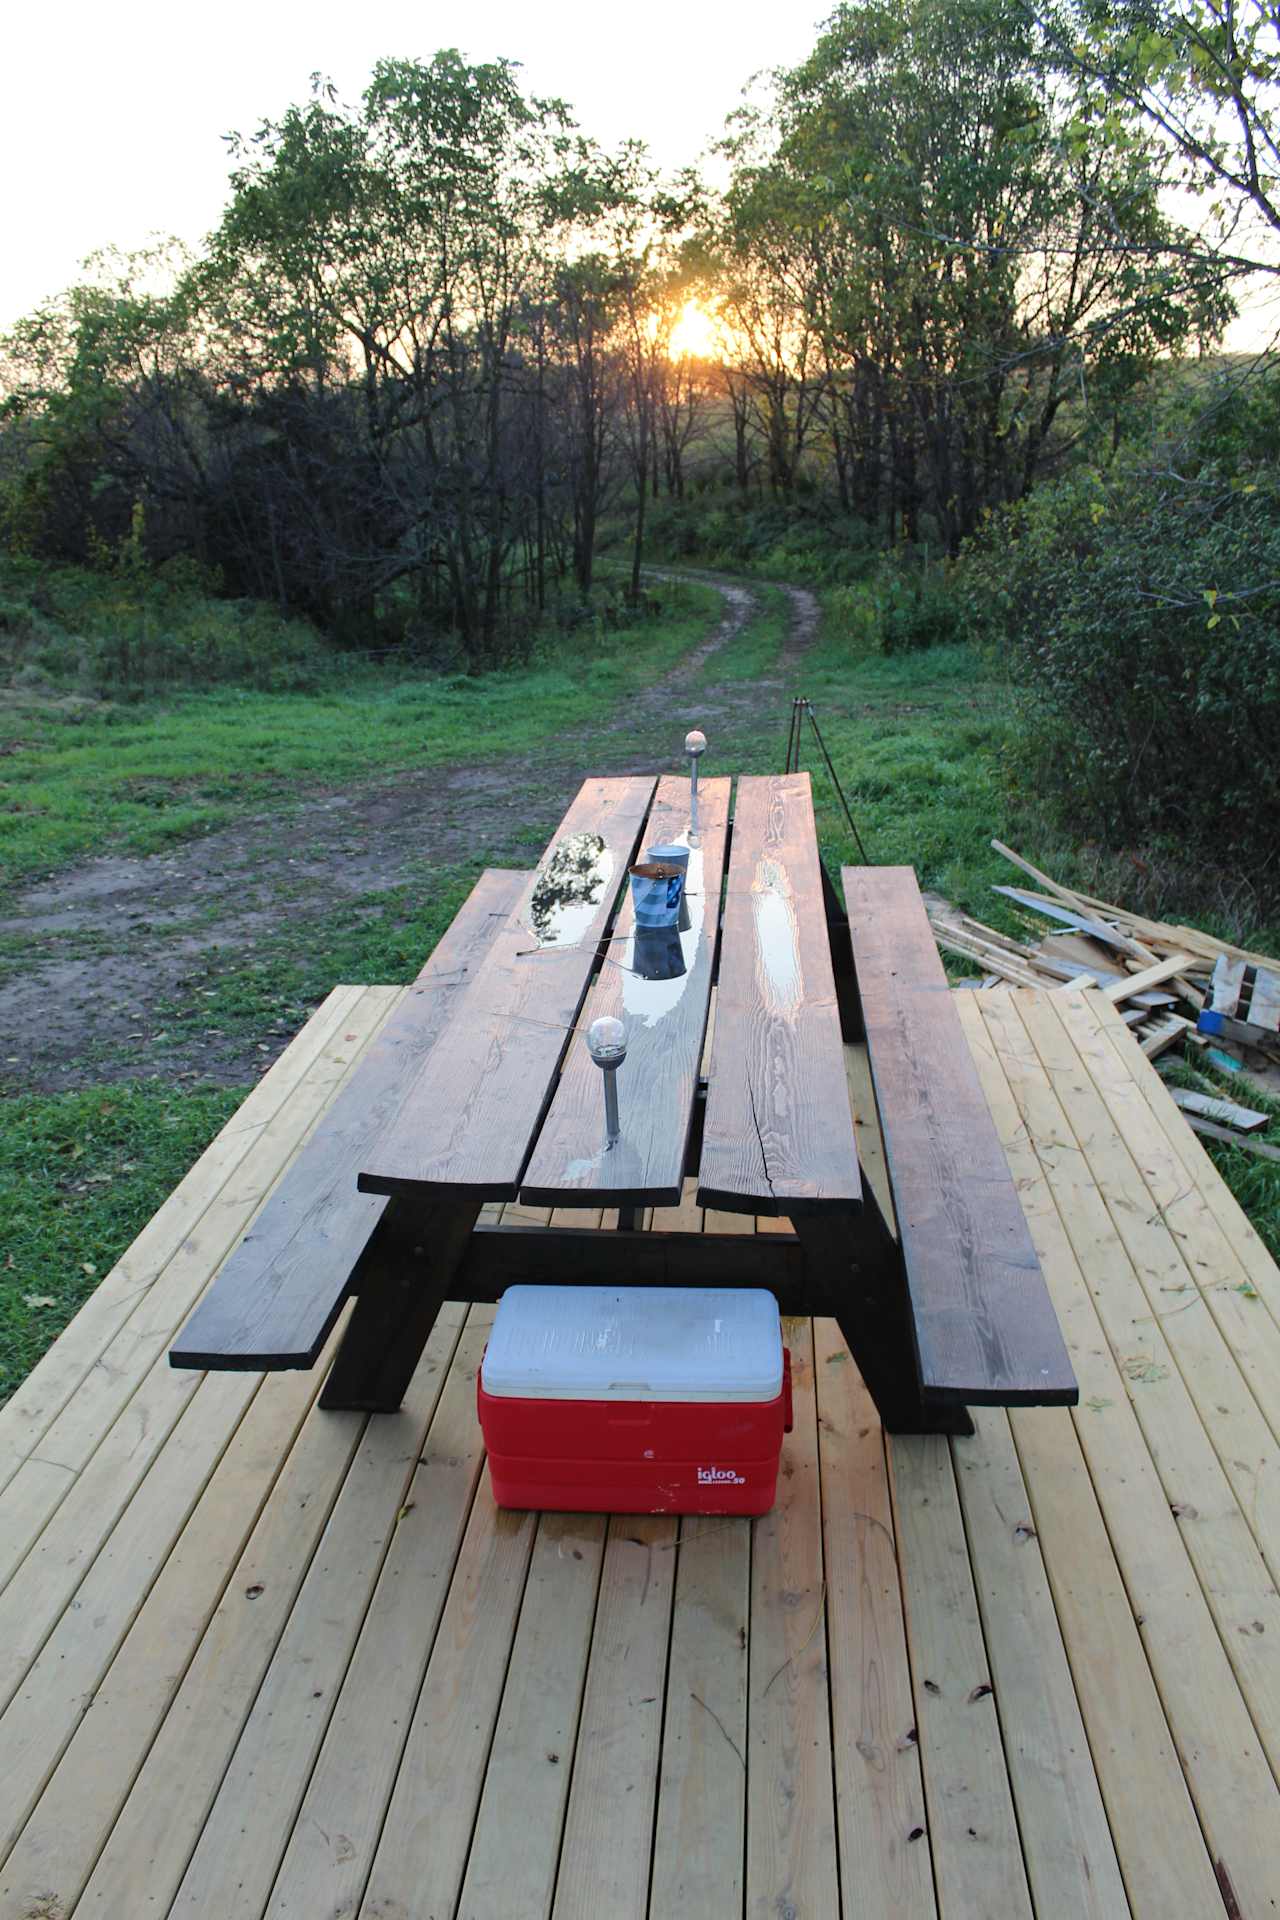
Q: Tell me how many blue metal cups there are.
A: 2